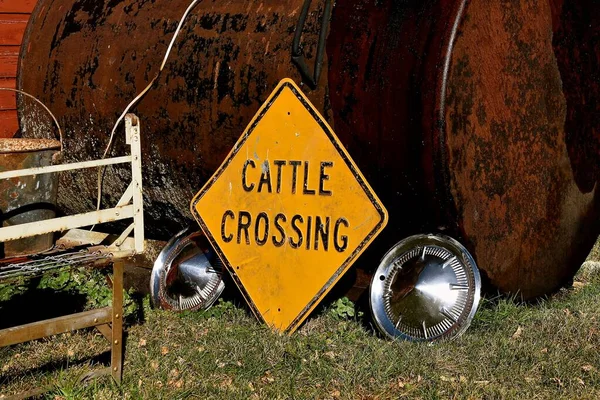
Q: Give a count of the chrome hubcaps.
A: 2